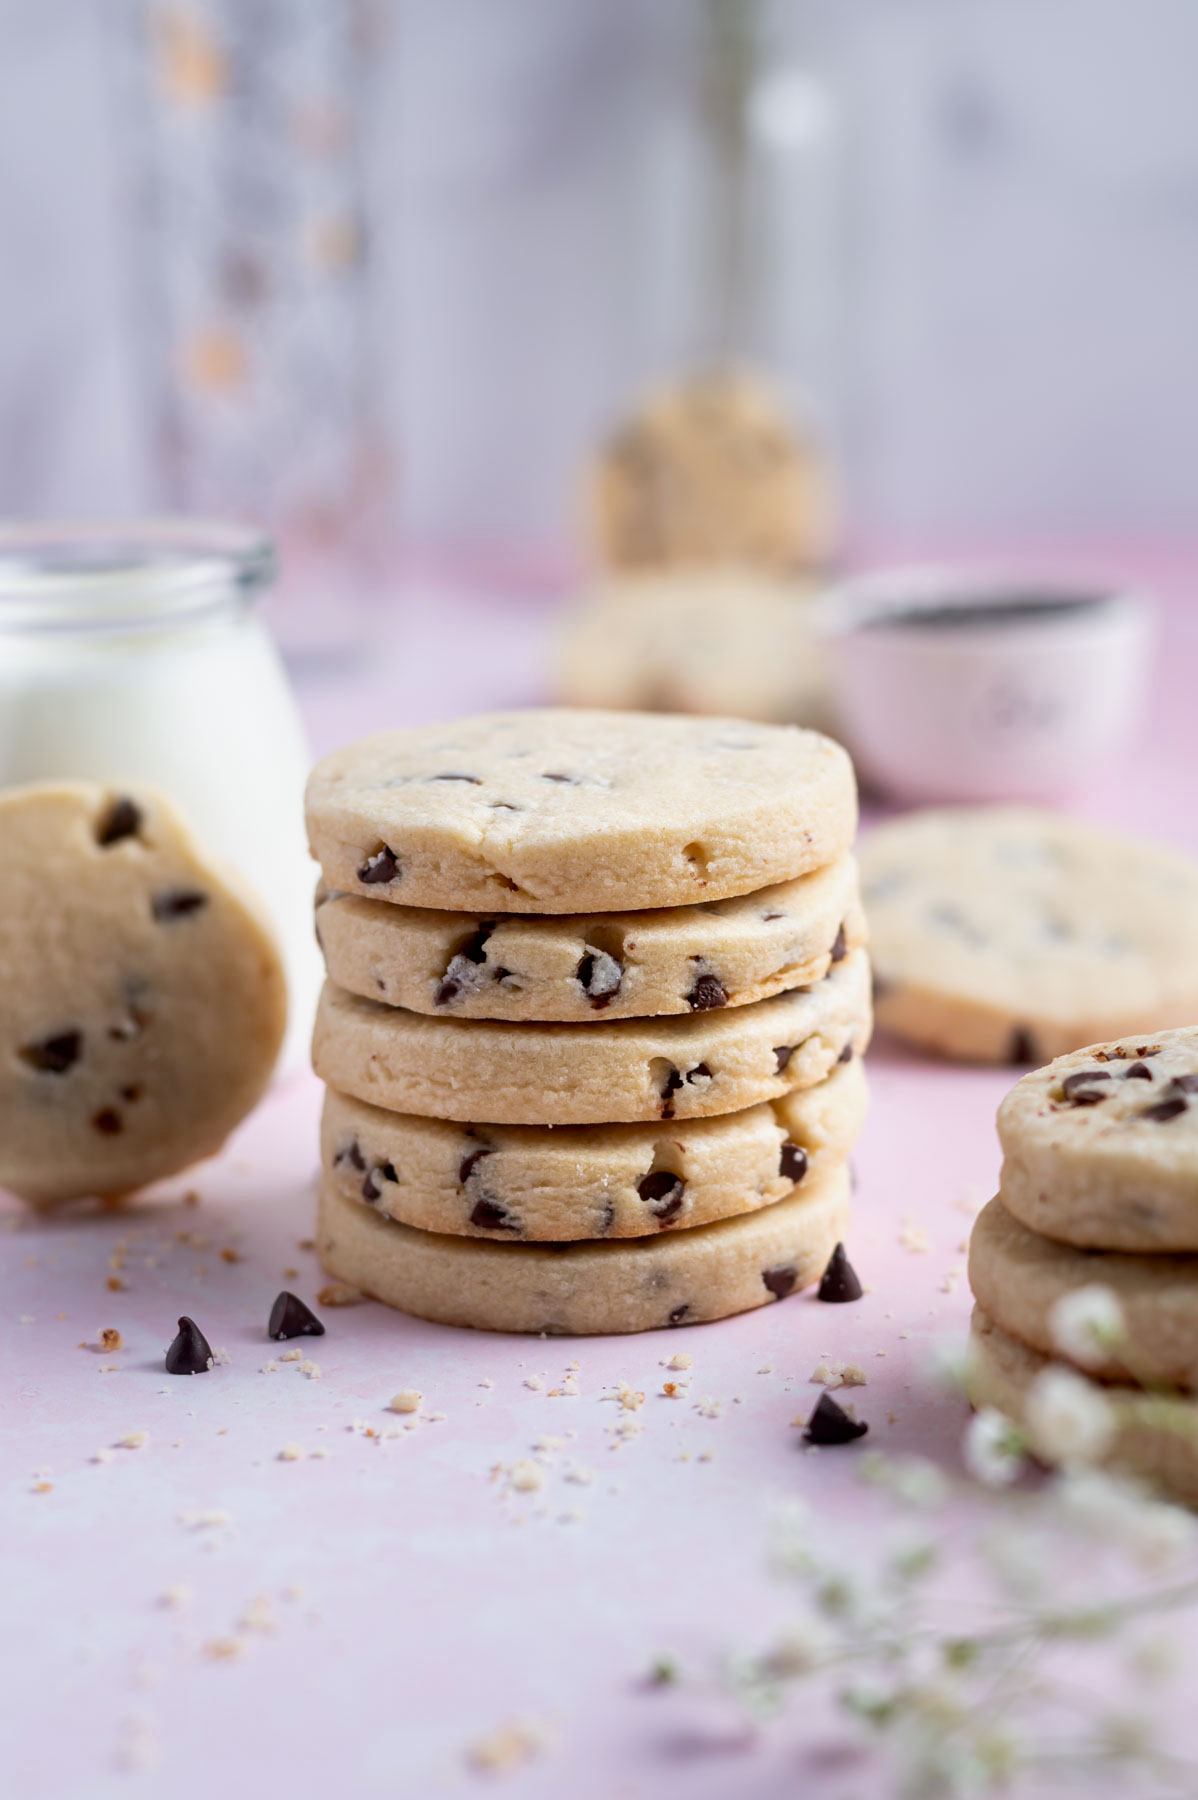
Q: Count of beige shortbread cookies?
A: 12